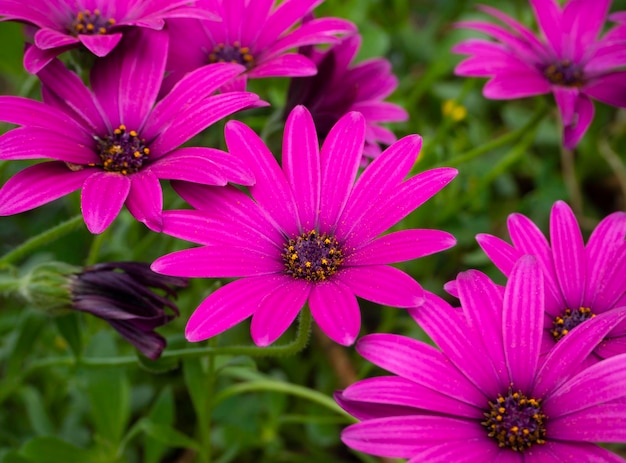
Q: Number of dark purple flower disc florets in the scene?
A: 7